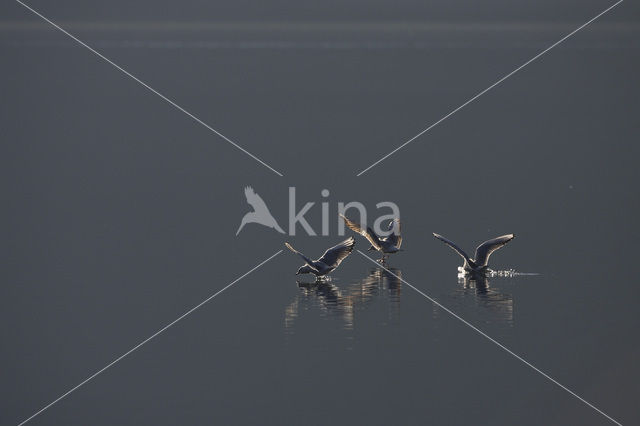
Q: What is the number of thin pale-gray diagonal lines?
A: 4